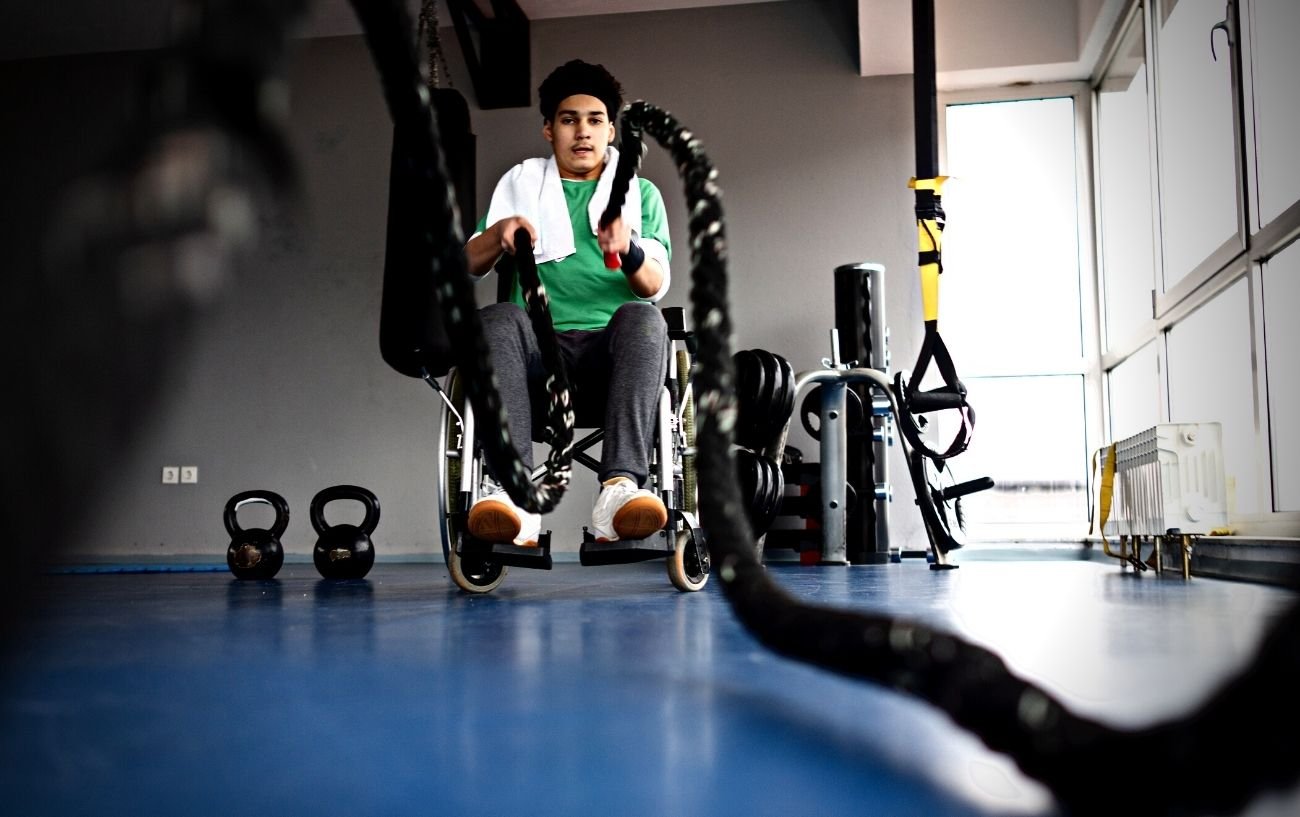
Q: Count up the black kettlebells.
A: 2